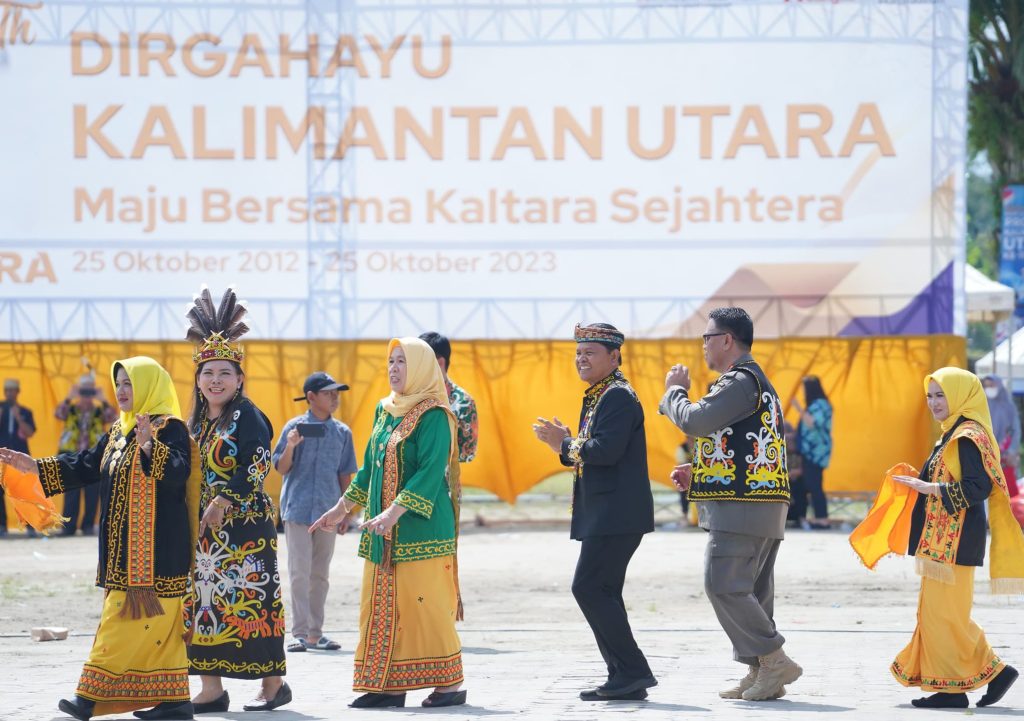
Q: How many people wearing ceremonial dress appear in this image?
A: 6